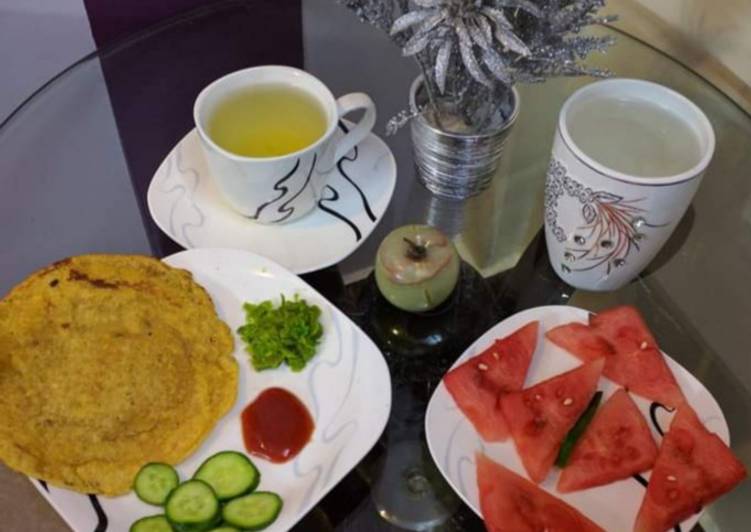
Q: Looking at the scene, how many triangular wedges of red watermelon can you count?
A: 6